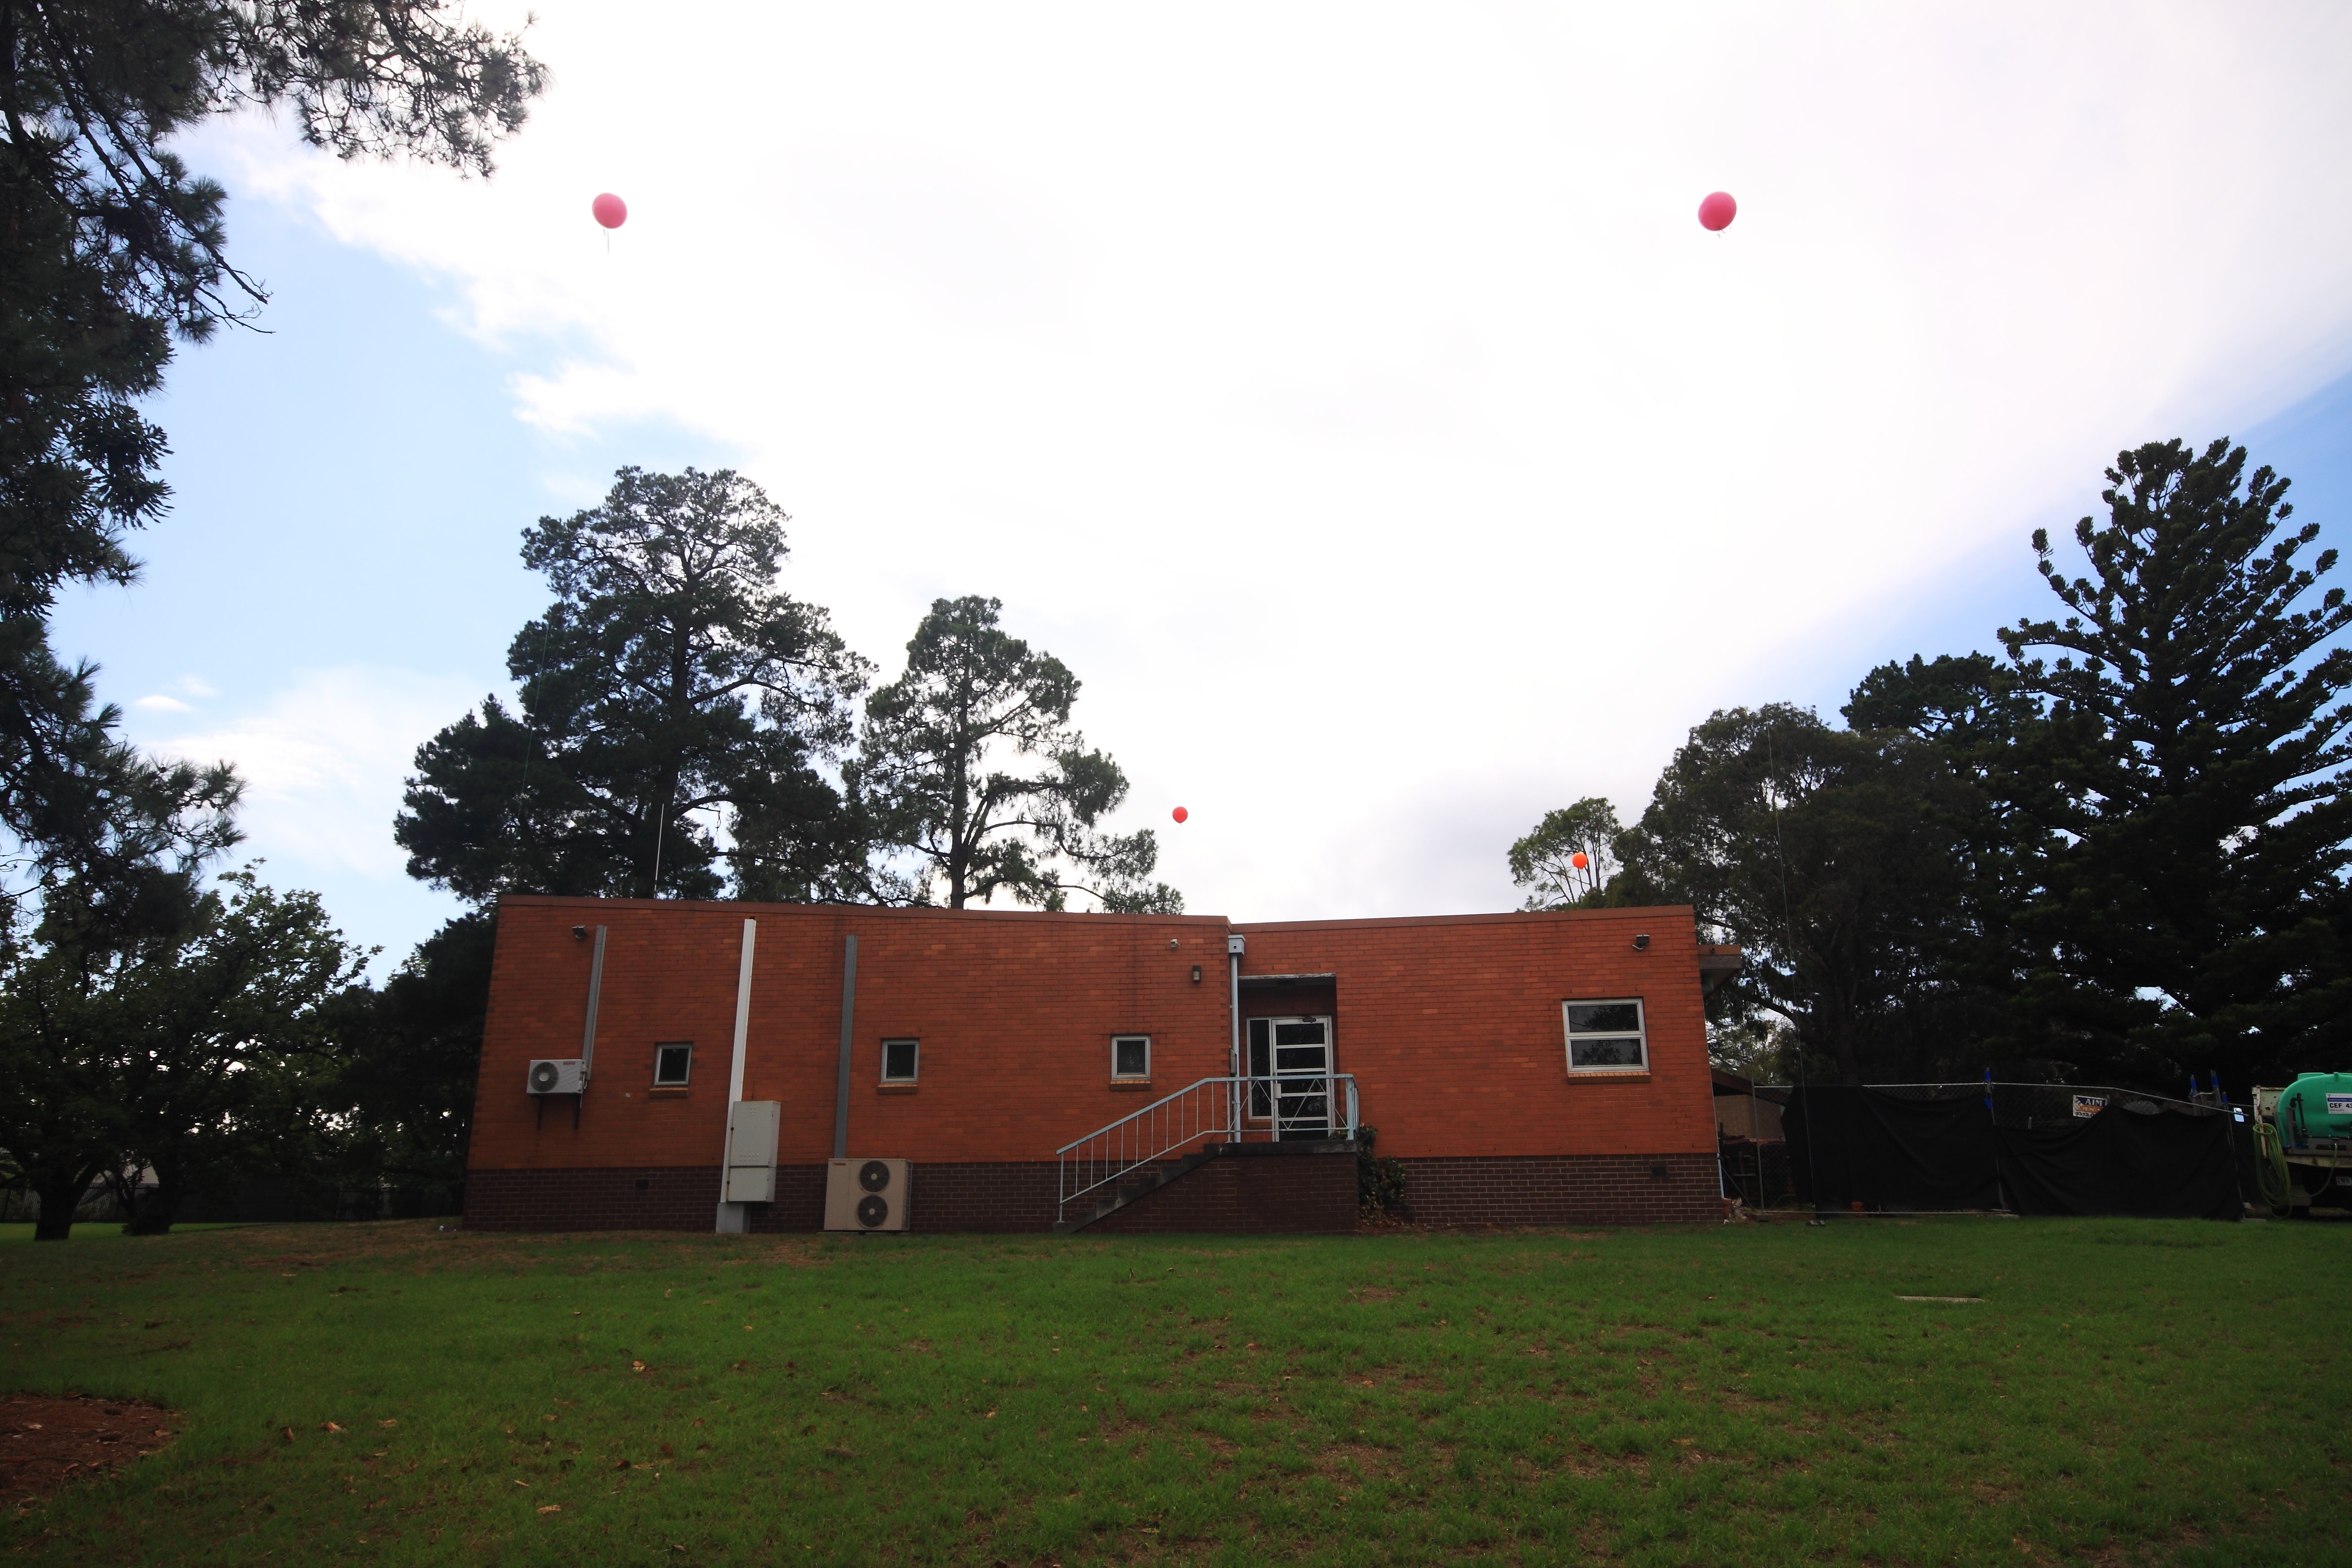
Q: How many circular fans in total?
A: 3